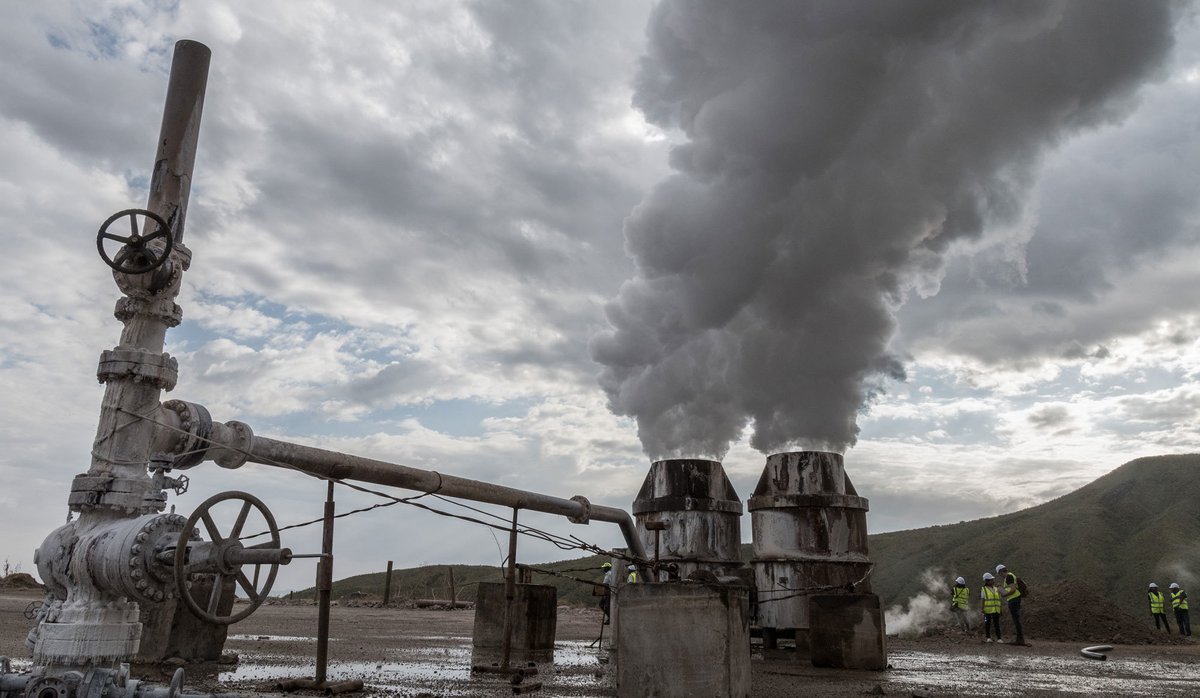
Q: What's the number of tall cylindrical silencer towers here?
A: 2